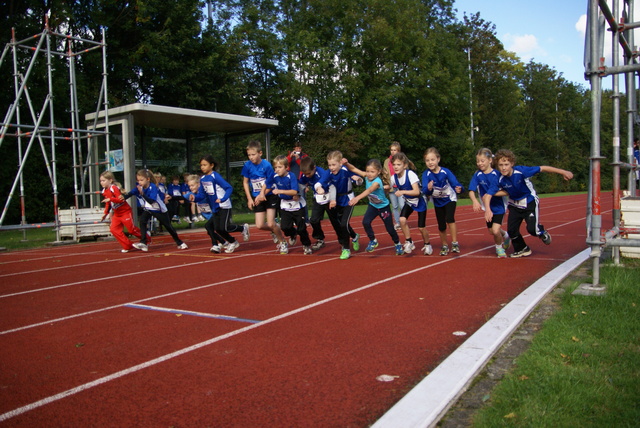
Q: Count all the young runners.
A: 13